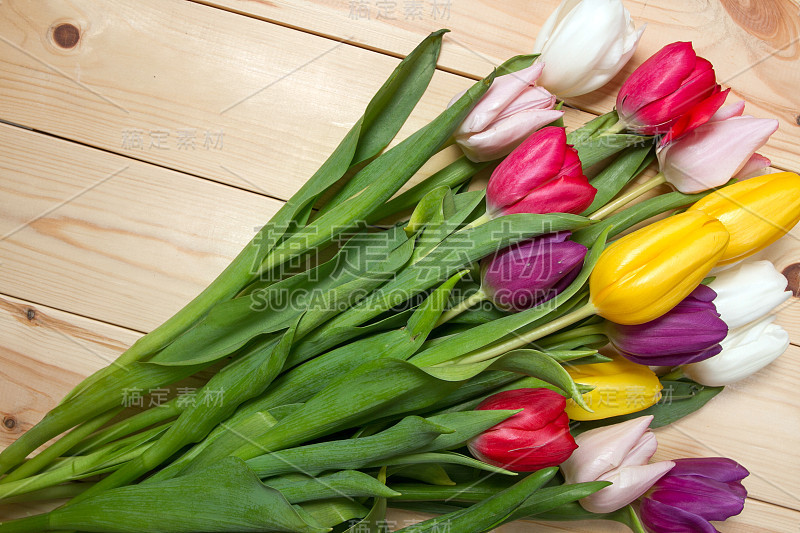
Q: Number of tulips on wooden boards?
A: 15